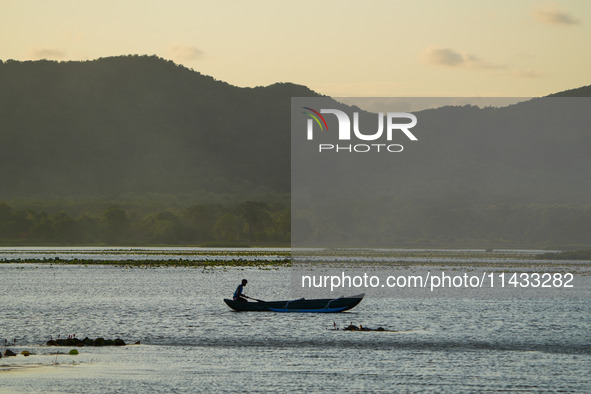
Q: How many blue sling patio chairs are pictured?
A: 0